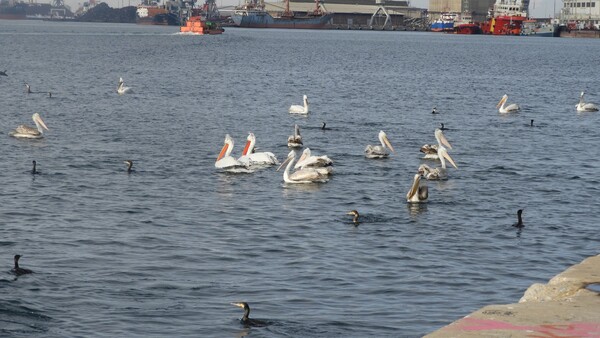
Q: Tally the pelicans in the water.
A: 14